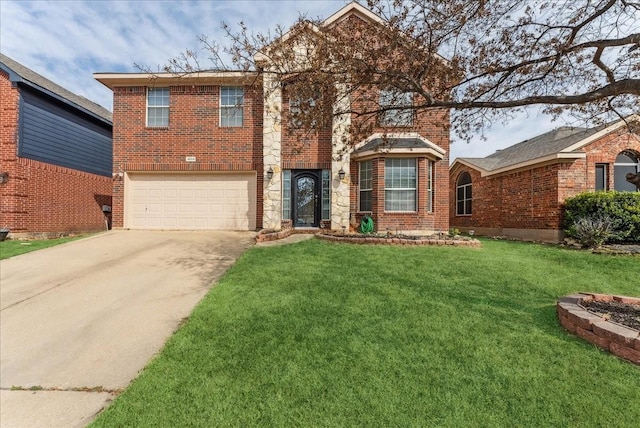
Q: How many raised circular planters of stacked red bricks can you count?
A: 1